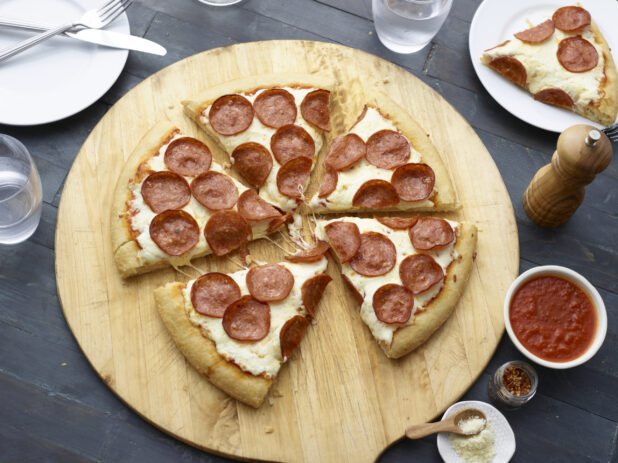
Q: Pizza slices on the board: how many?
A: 5